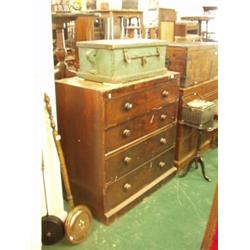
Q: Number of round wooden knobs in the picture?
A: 8